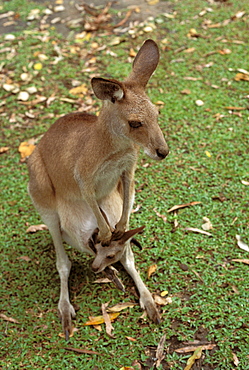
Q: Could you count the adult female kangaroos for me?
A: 1